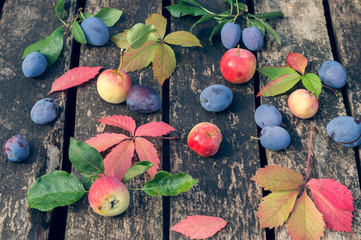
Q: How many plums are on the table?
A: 12